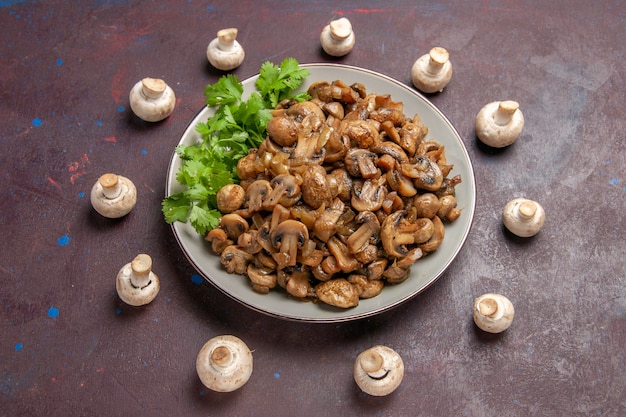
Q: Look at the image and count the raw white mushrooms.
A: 11